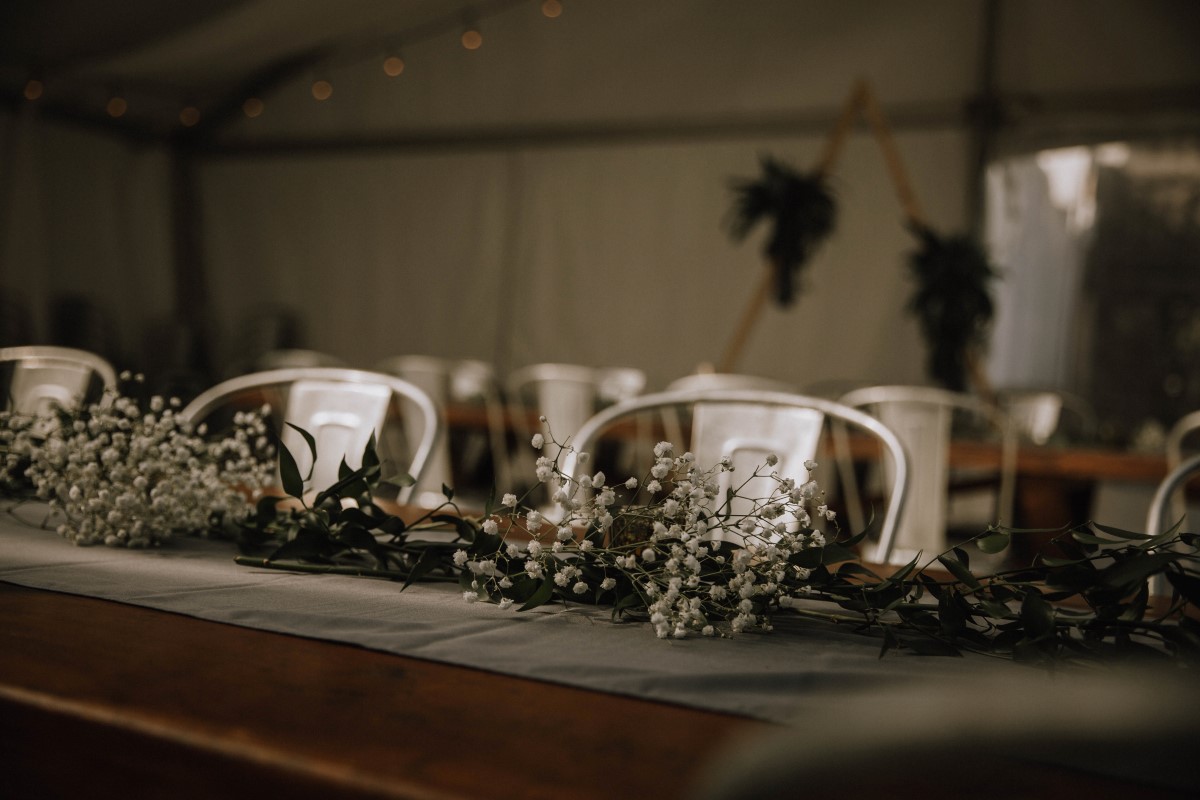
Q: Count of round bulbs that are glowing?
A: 8